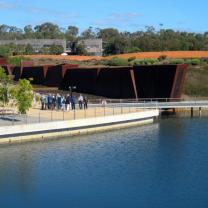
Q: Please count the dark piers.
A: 2